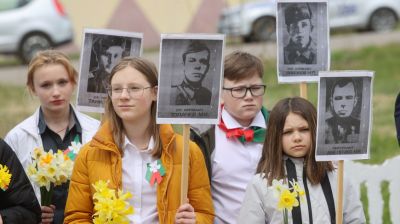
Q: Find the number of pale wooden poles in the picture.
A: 3